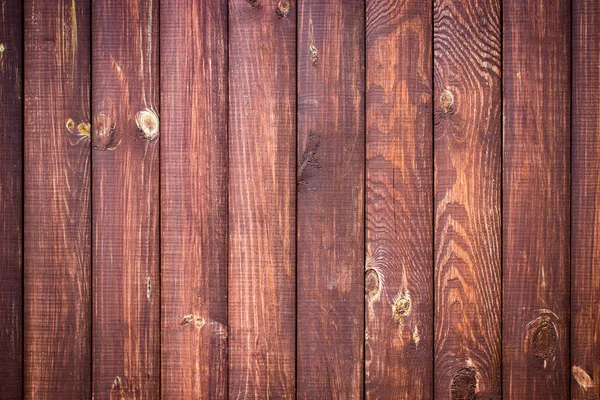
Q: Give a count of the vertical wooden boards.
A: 10